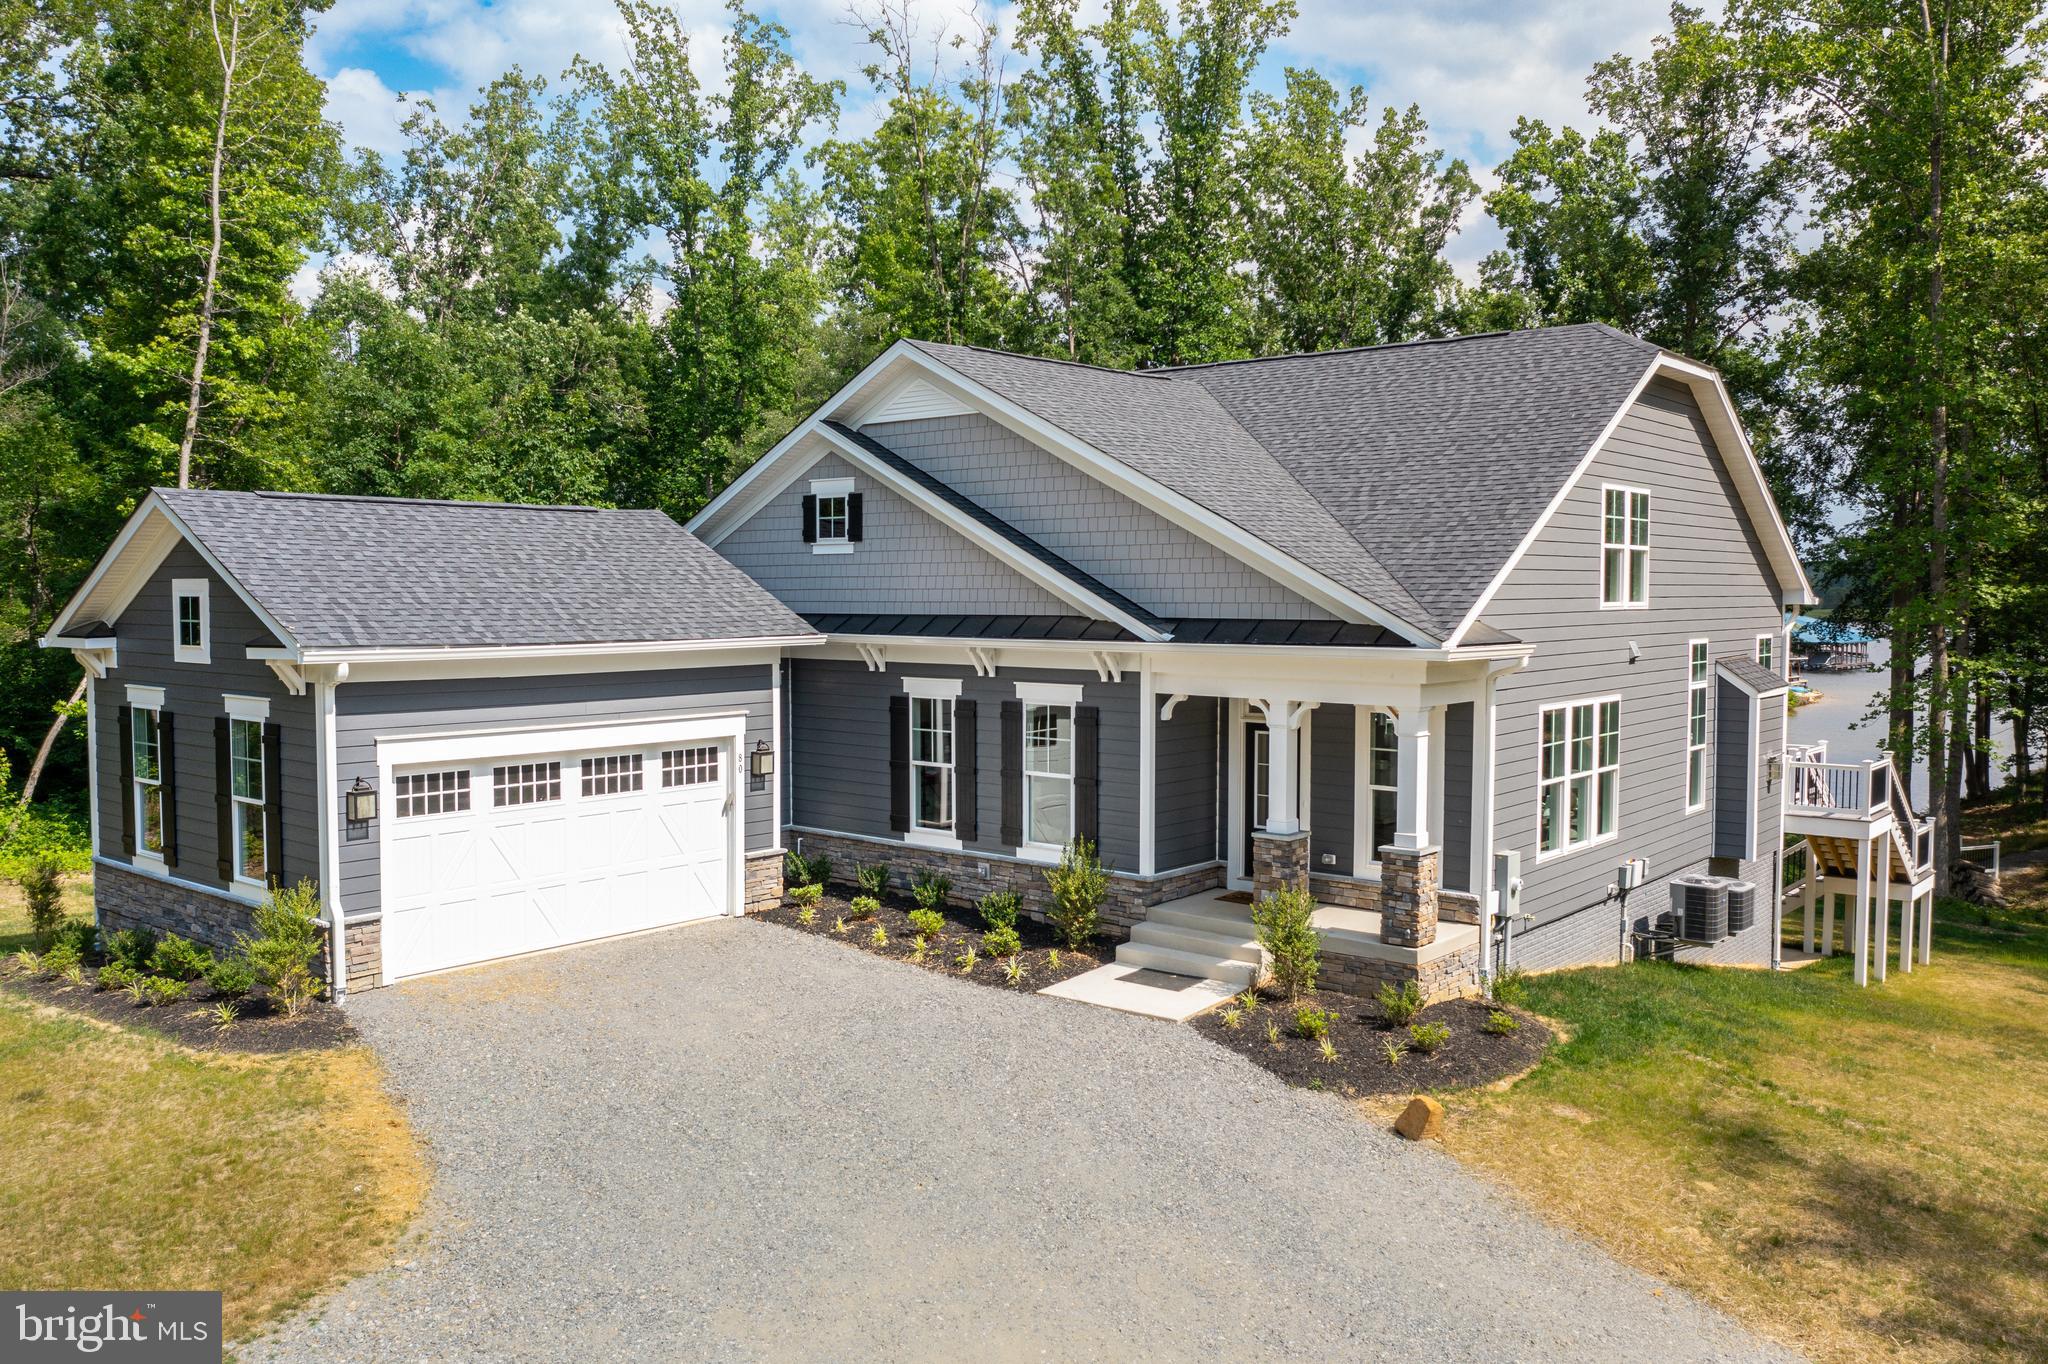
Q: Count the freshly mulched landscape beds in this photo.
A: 3